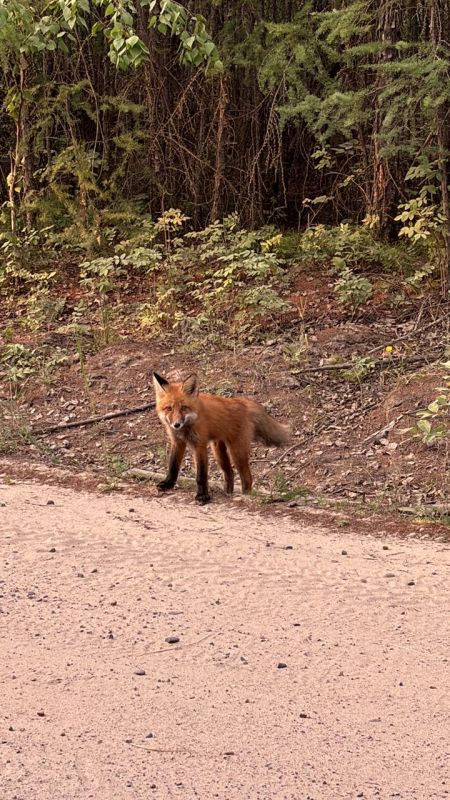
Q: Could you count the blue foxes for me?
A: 0